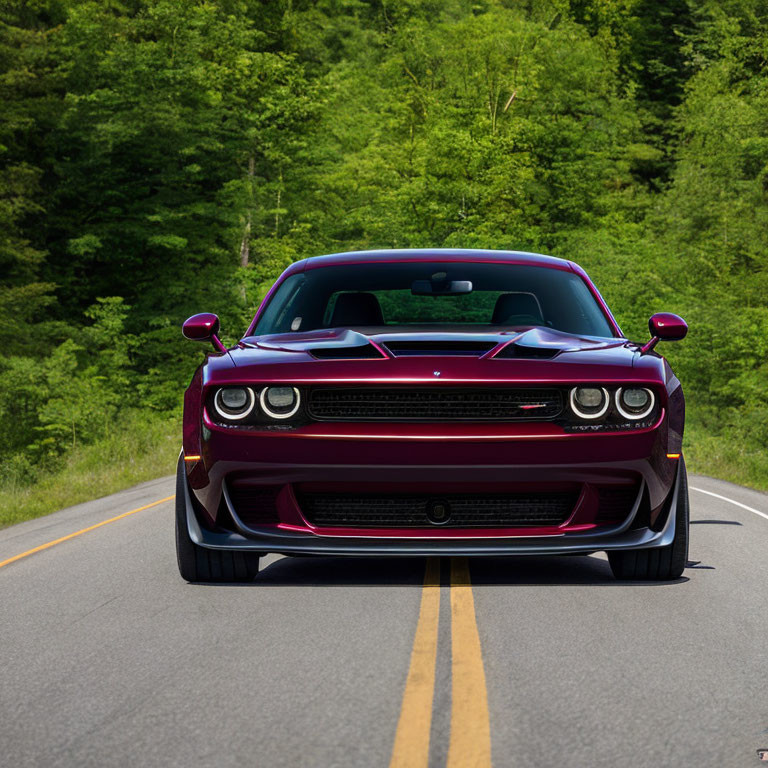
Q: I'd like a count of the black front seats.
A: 2